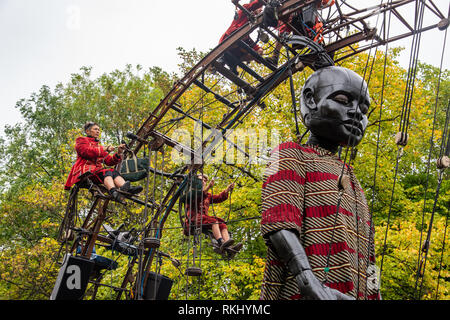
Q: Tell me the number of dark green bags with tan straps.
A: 2